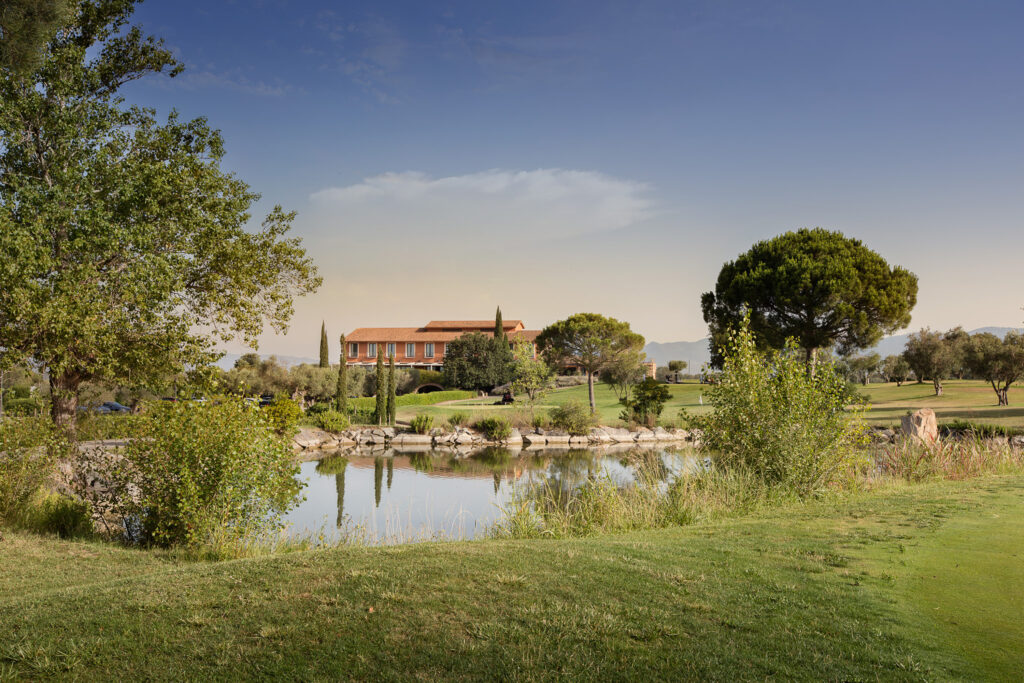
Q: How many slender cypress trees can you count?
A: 5